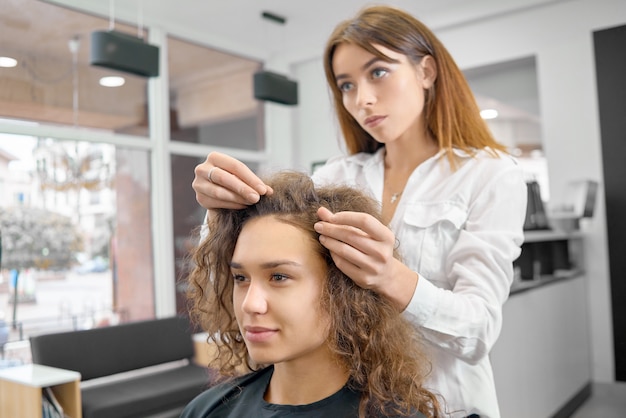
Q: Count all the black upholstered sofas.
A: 1